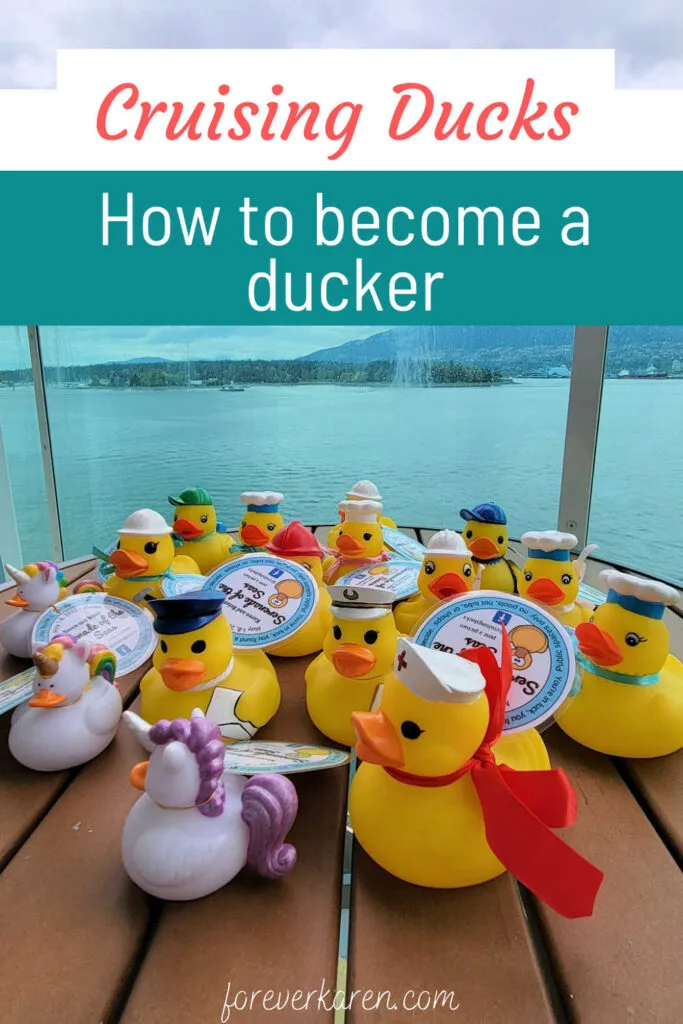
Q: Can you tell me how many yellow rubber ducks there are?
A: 13